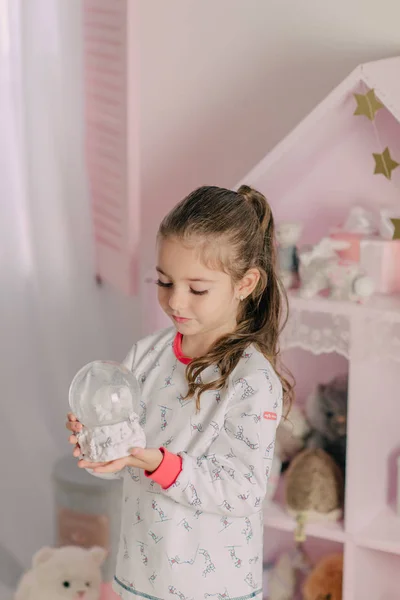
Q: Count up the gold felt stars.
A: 3